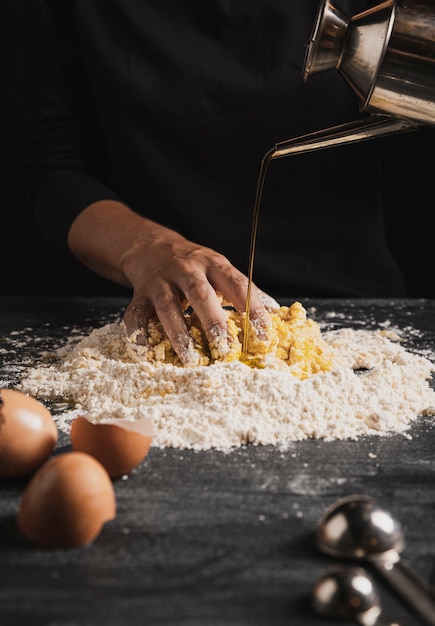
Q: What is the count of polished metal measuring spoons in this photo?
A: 2